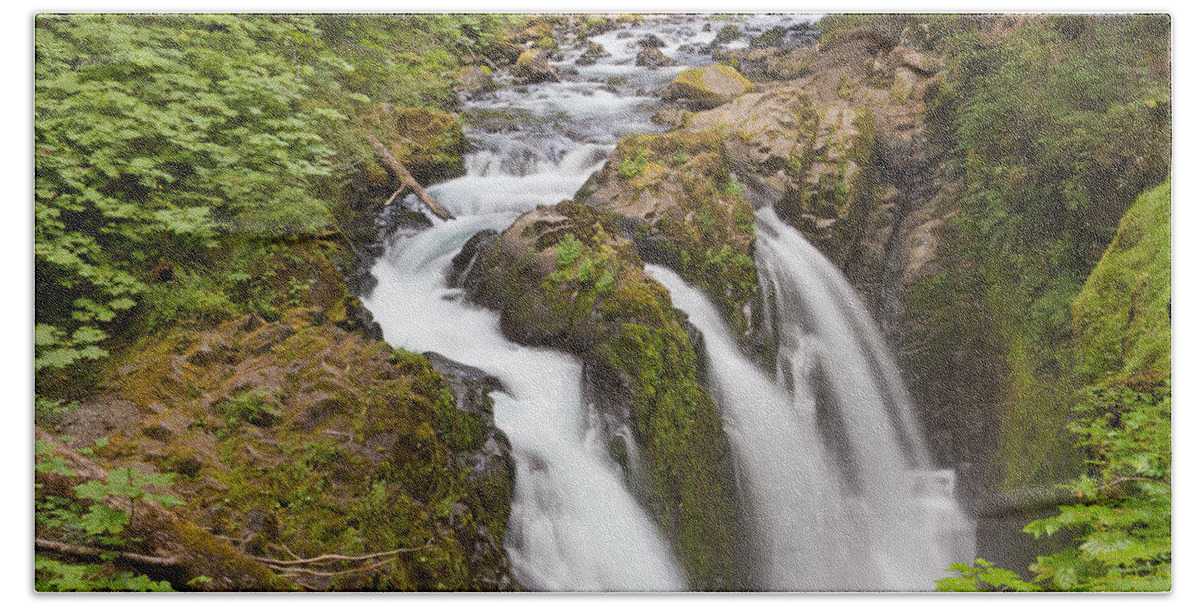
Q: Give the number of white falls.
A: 3